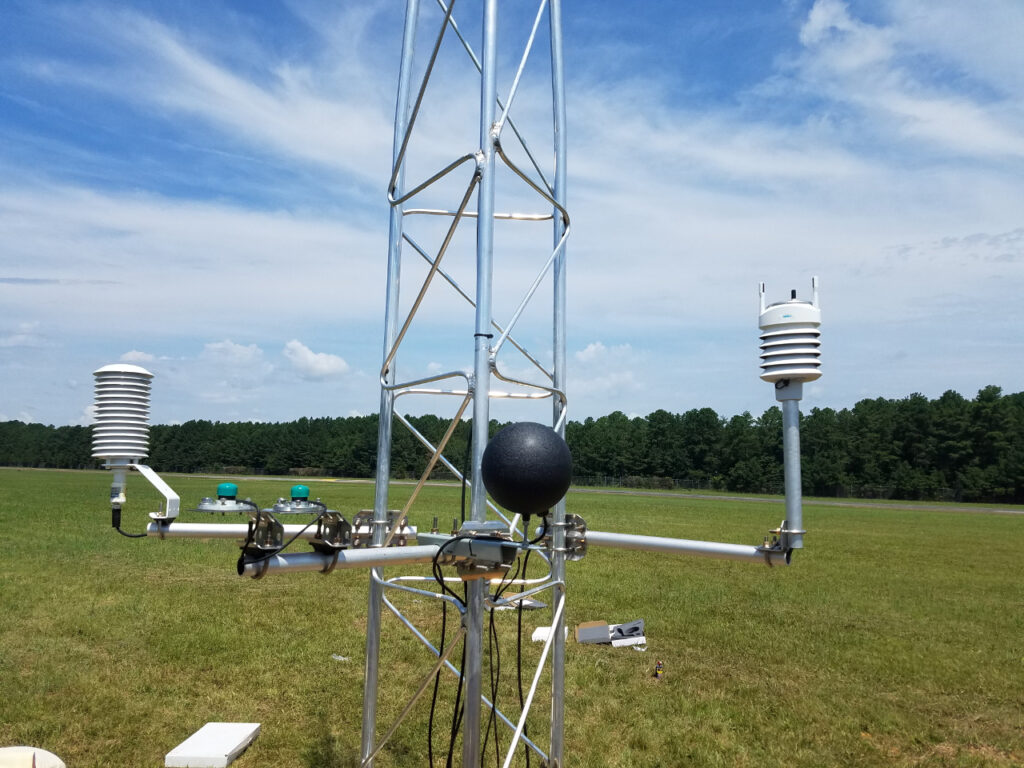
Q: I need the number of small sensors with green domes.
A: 2